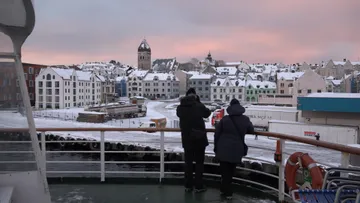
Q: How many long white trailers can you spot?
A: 2